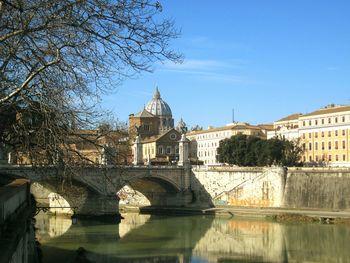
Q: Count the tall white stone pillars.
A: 2